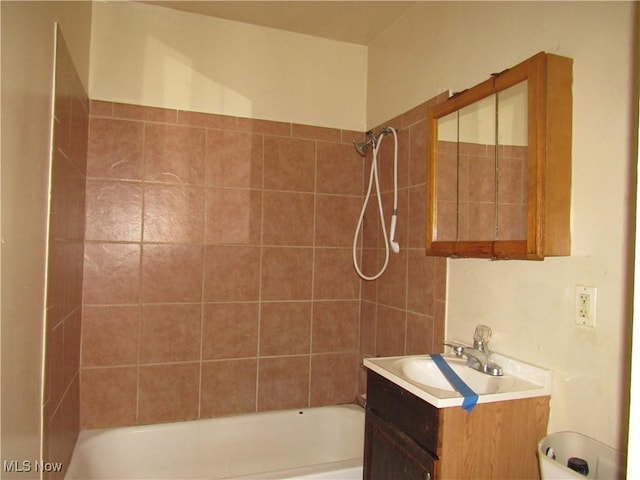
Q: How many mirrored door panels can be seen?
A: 3